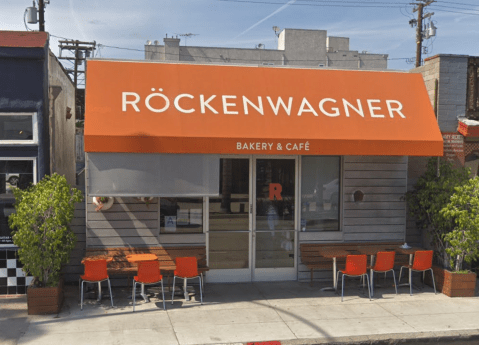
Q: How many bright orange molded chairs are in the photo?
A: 6